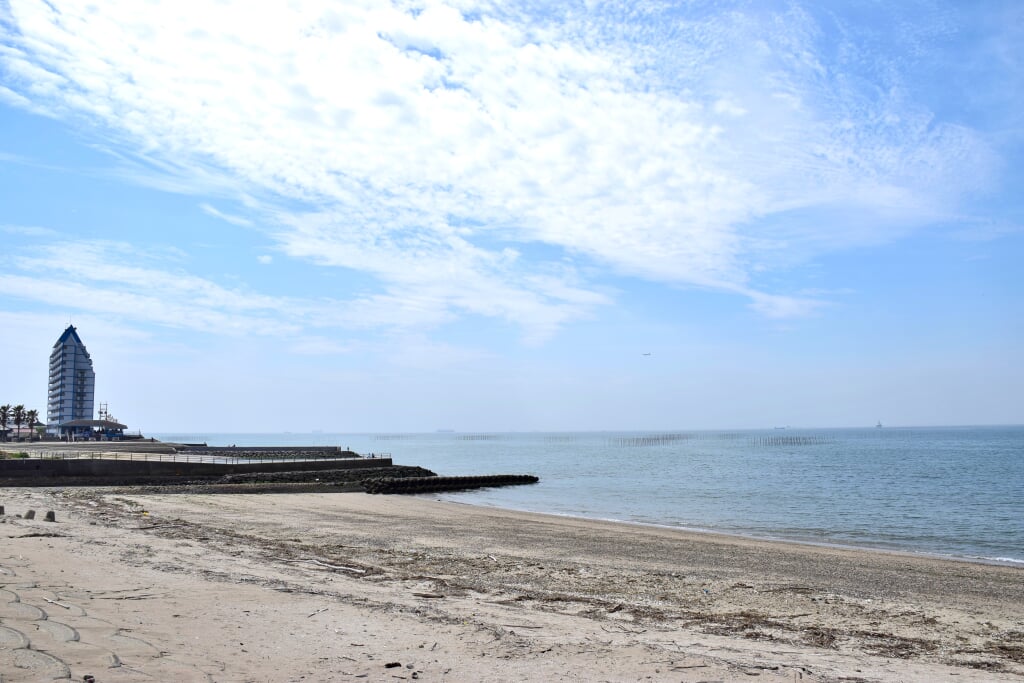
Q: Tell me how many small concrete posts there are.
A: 3